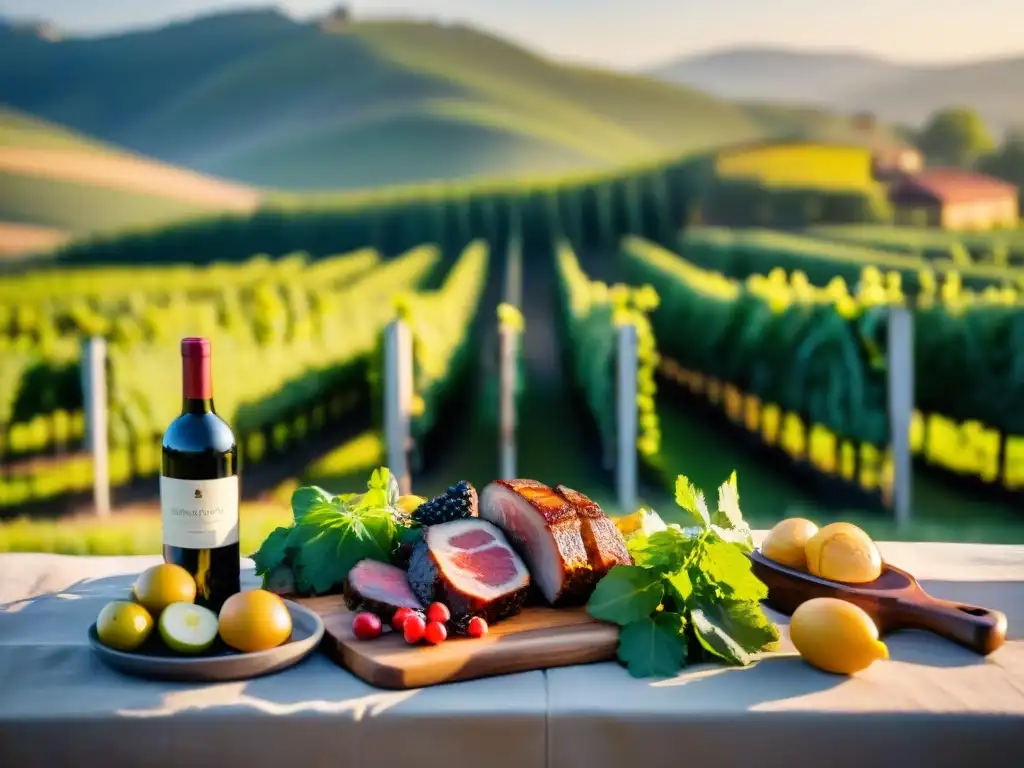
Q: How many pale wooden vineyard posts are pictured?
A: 5